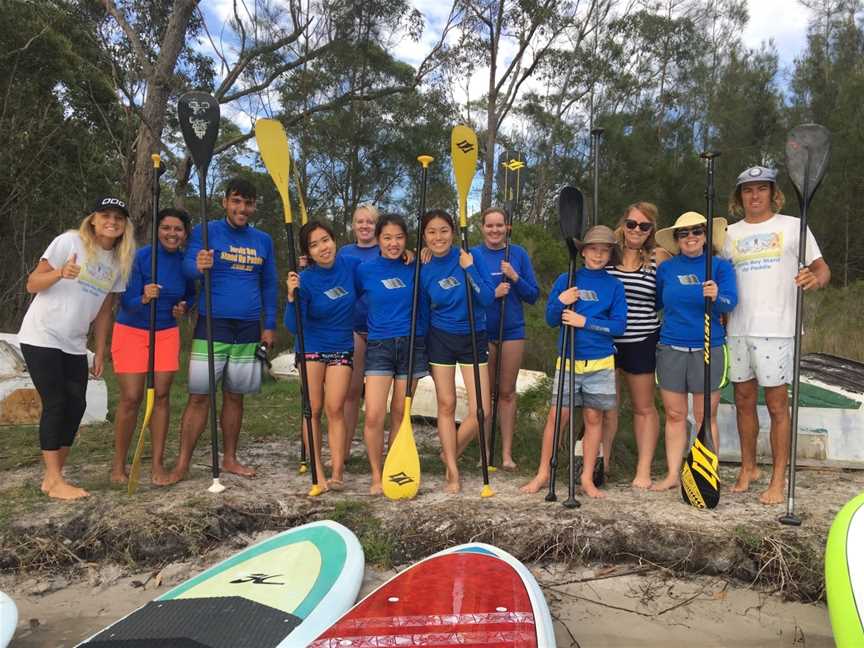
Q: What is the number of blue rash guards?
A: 9